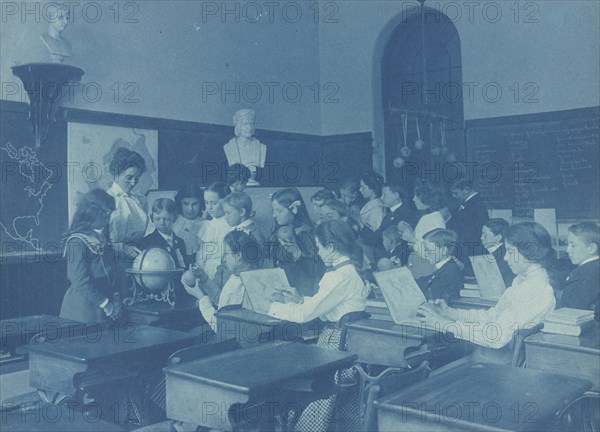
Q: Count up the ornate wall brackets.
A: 1